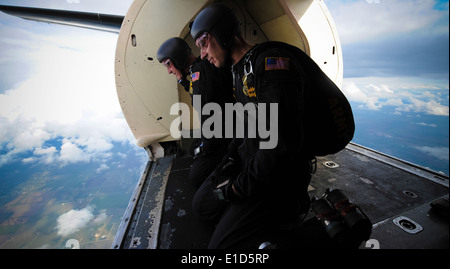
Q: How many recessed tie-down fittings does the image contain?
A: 3